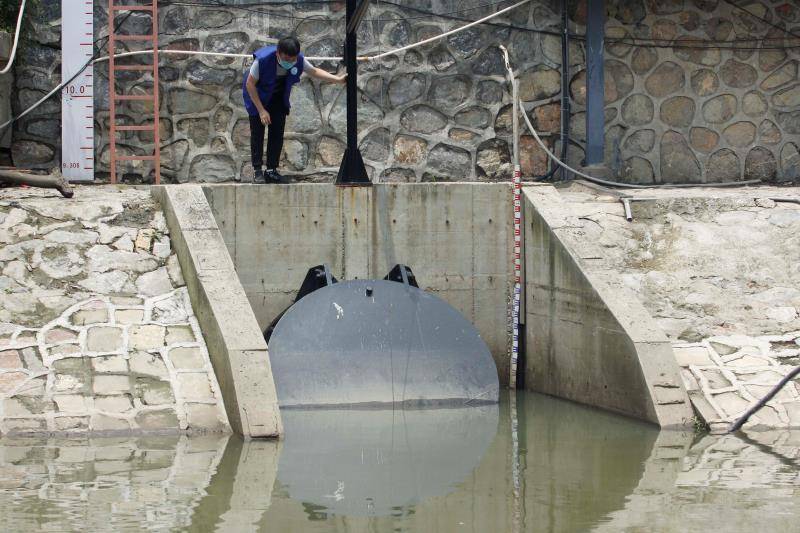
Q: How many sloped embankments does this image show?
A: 2